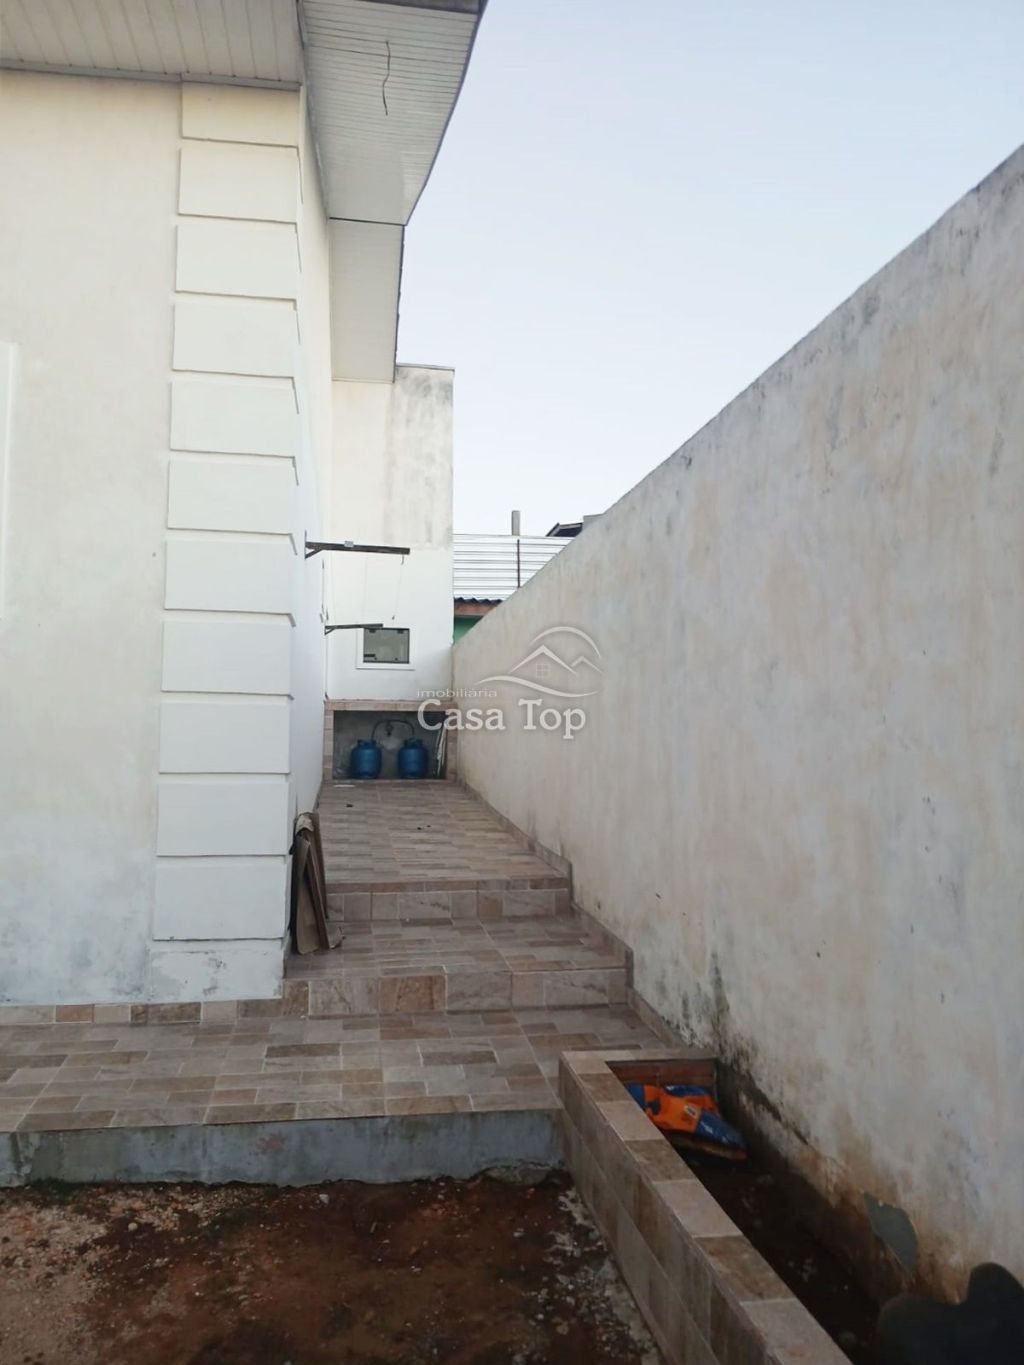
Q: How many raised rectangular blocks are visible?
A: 12